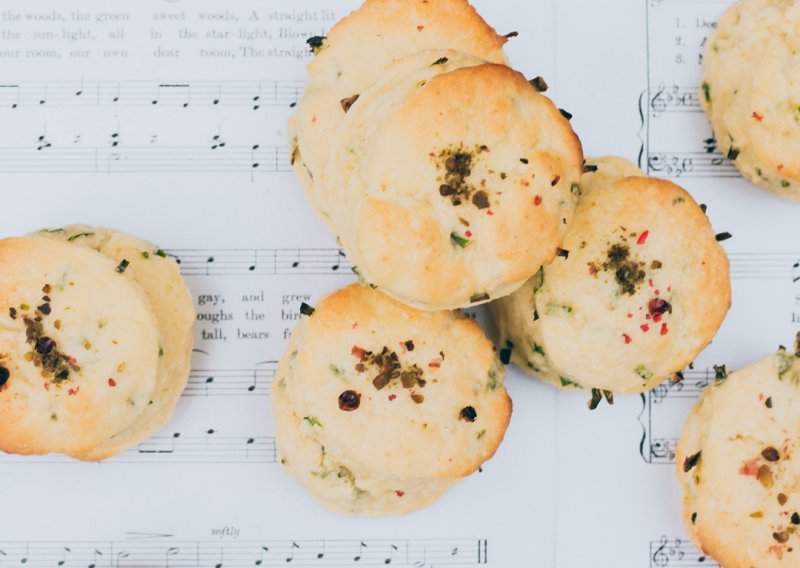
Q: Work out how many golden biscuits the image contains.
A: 7